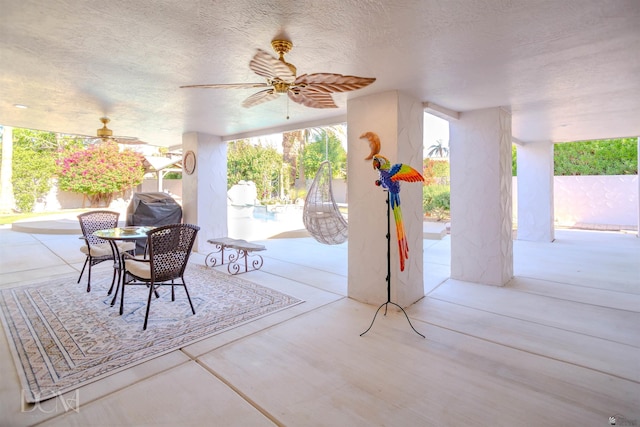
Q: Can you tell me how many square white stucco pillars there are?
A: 4